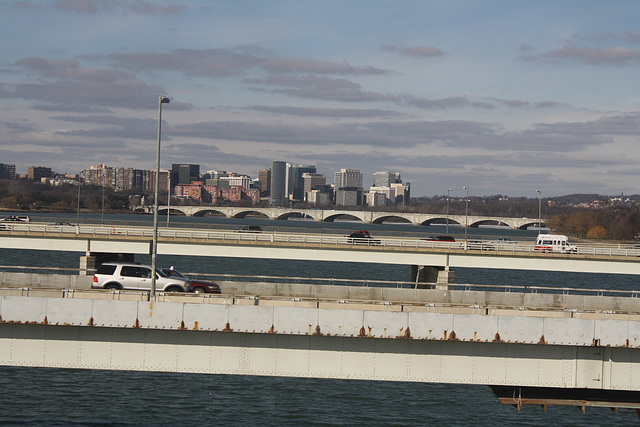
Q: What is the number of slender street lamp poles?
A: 7